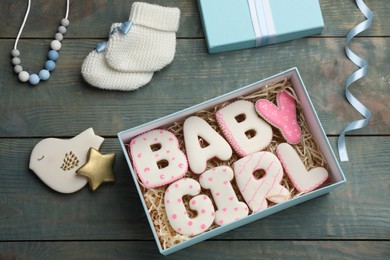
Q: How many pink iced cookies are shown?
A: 1